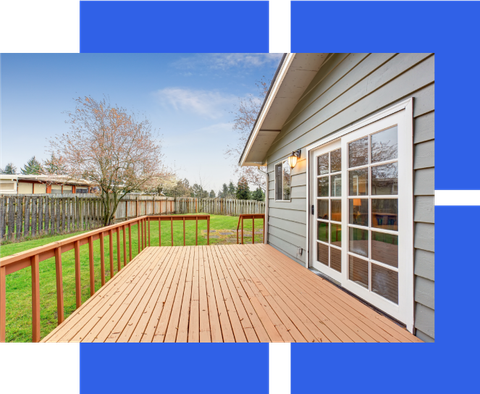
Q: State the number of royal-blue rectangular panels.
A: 4